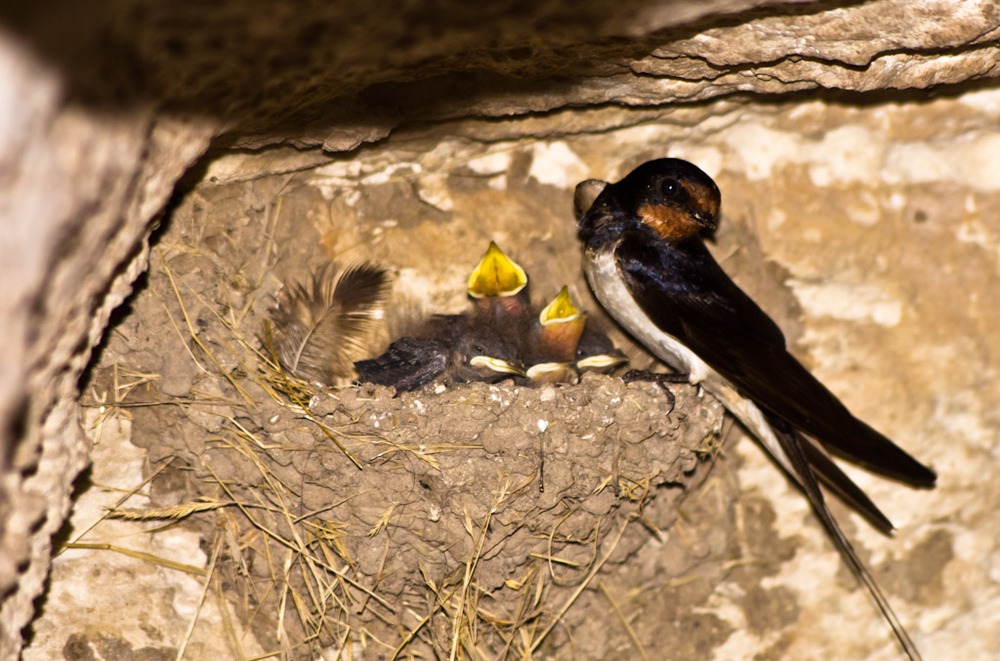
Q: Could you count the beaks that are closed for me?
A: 4